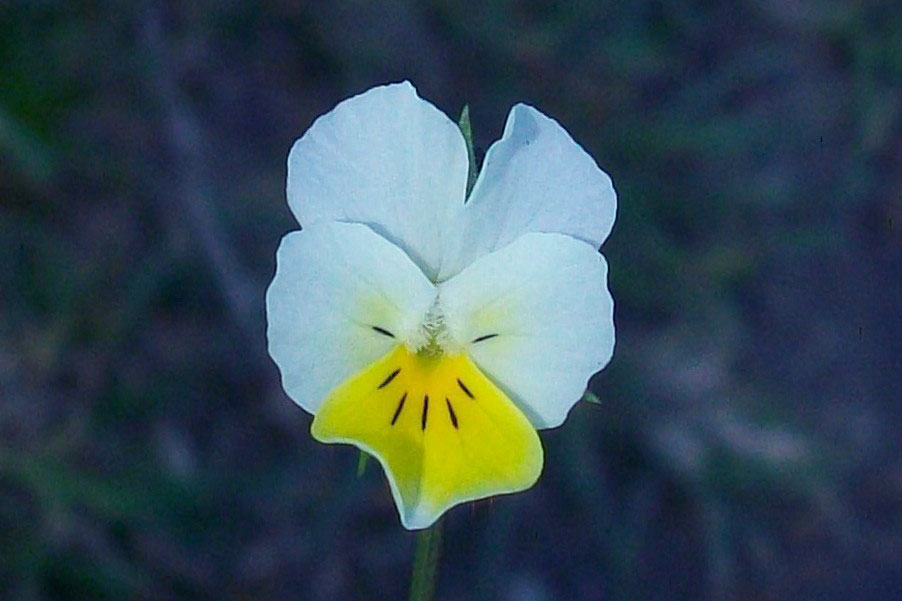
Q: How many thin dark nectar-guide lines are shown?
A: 7